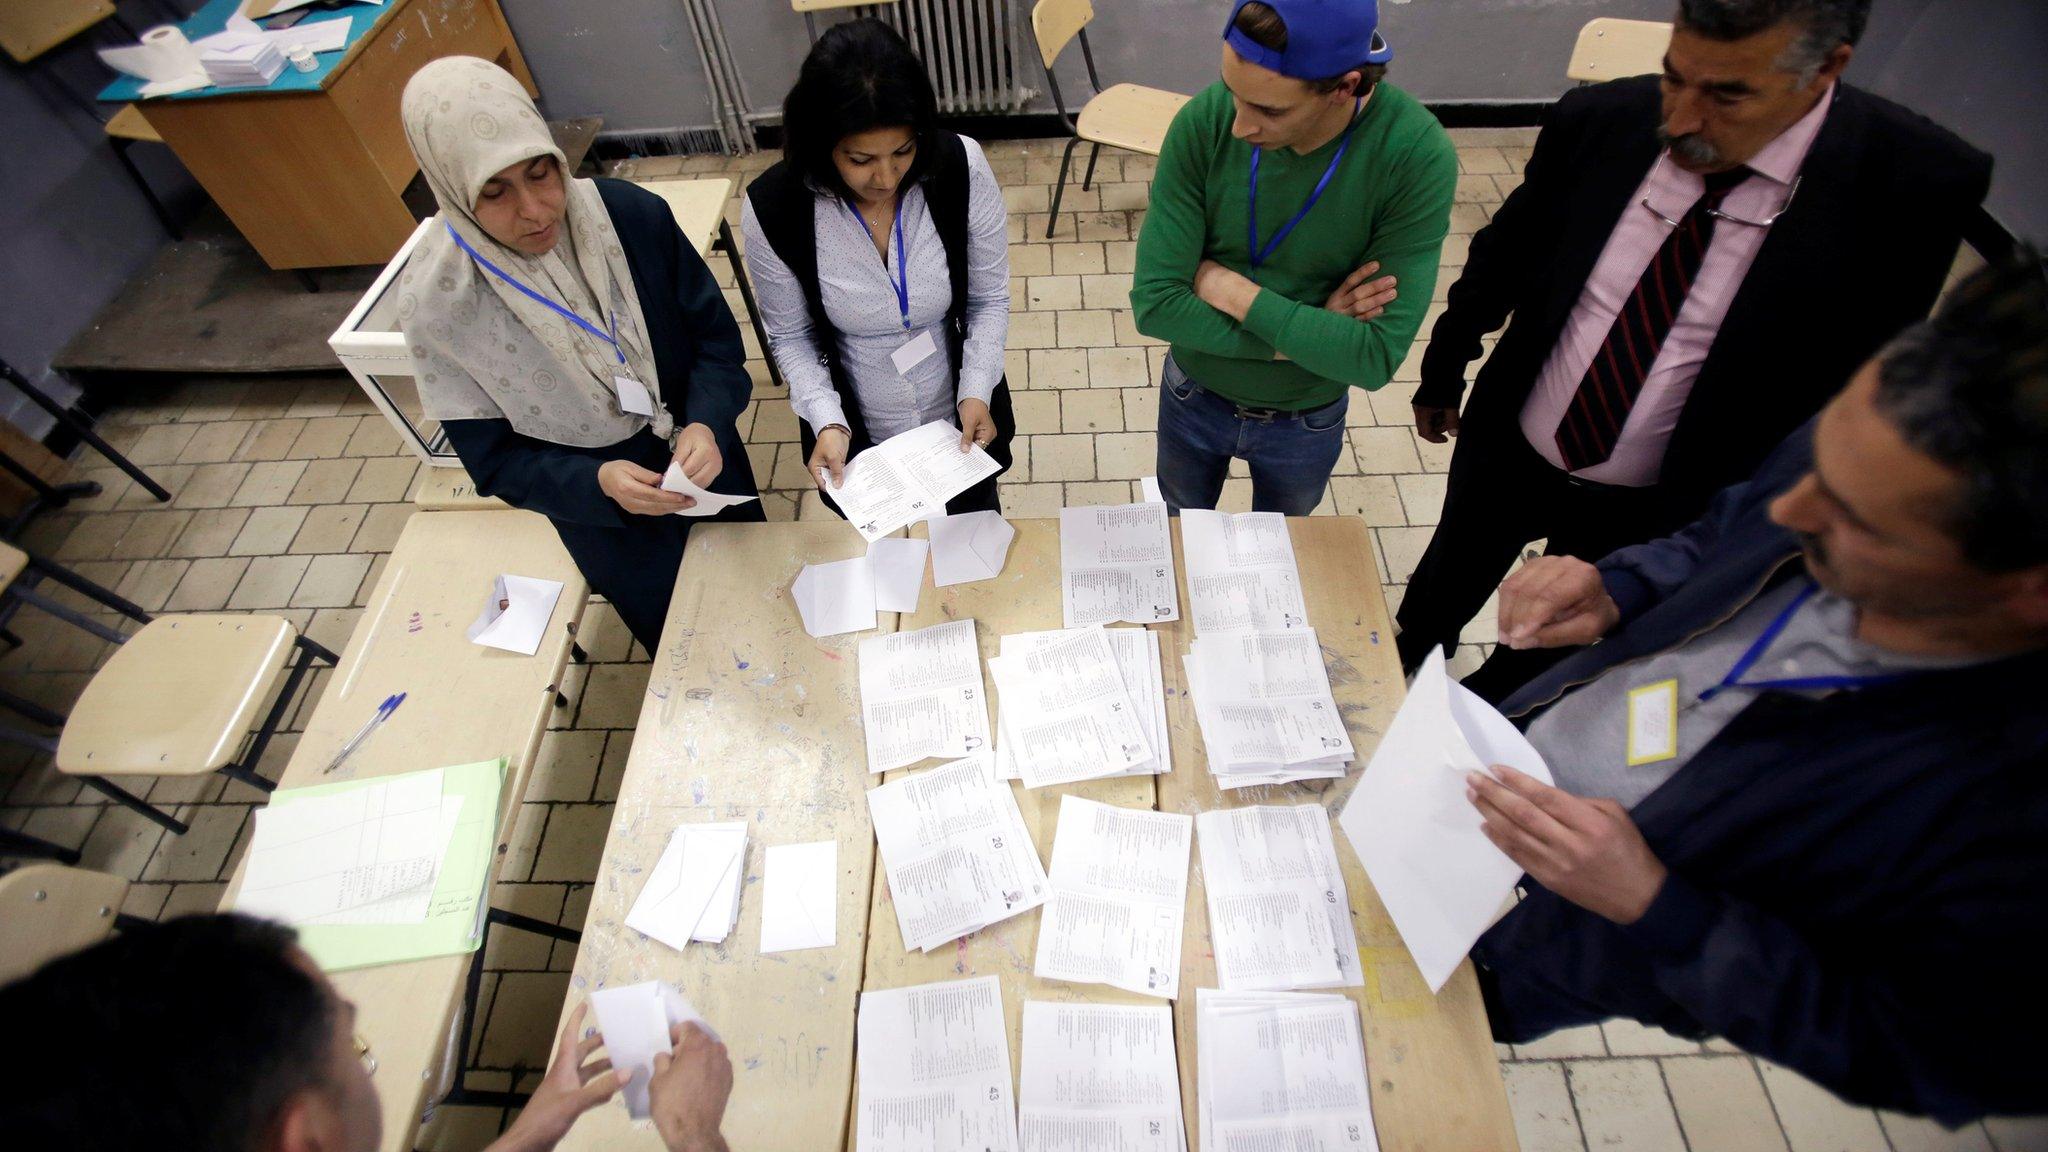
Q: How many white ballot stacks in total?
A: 11